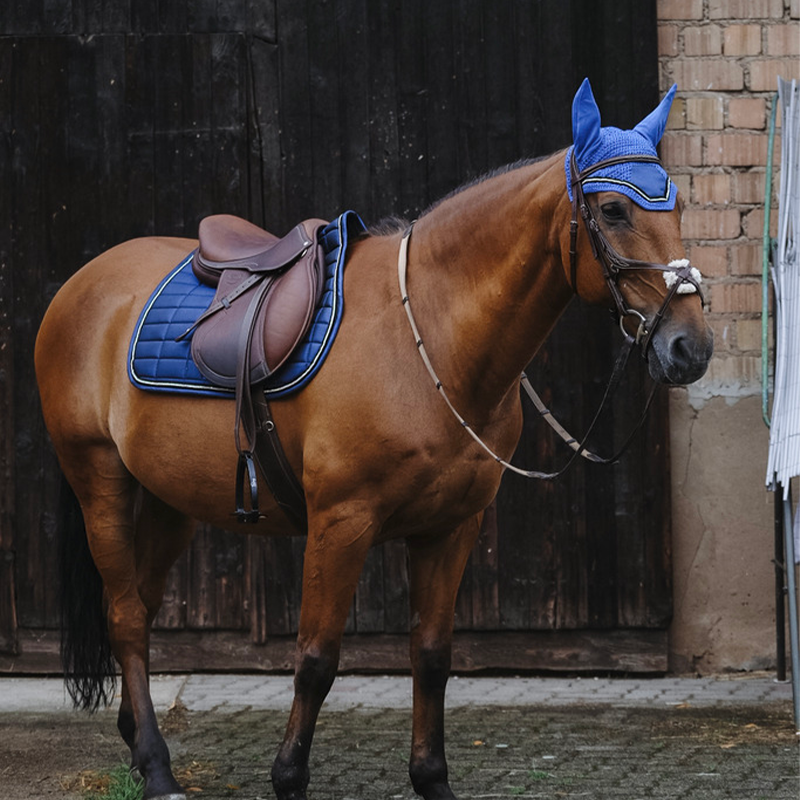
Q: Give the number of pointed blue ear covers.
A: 2